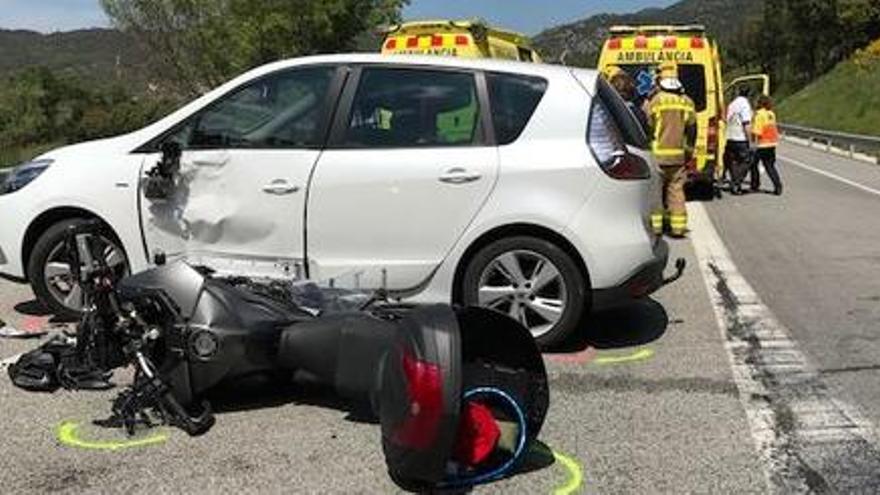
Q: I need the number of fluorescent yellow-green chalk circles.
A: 3